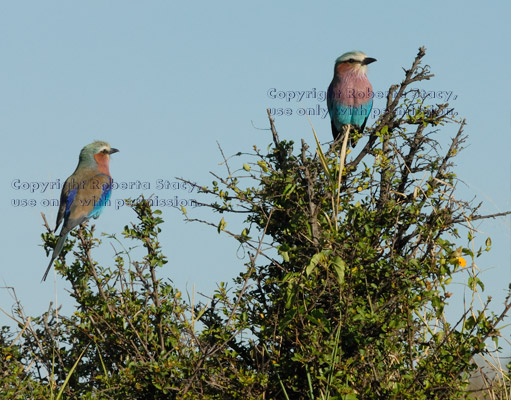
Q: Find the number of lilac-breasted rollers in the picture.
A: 2